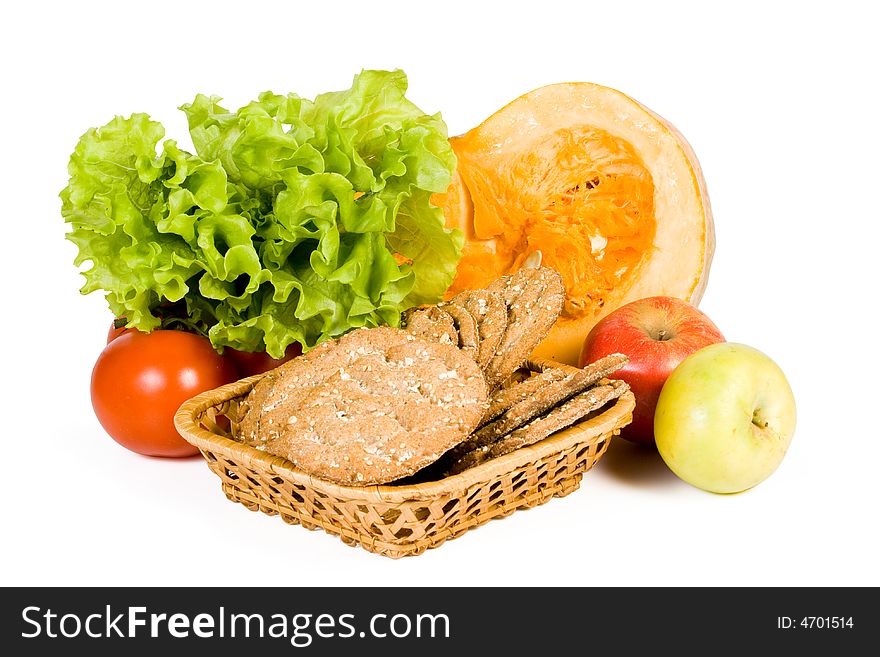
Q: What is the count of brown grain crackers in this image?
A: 8